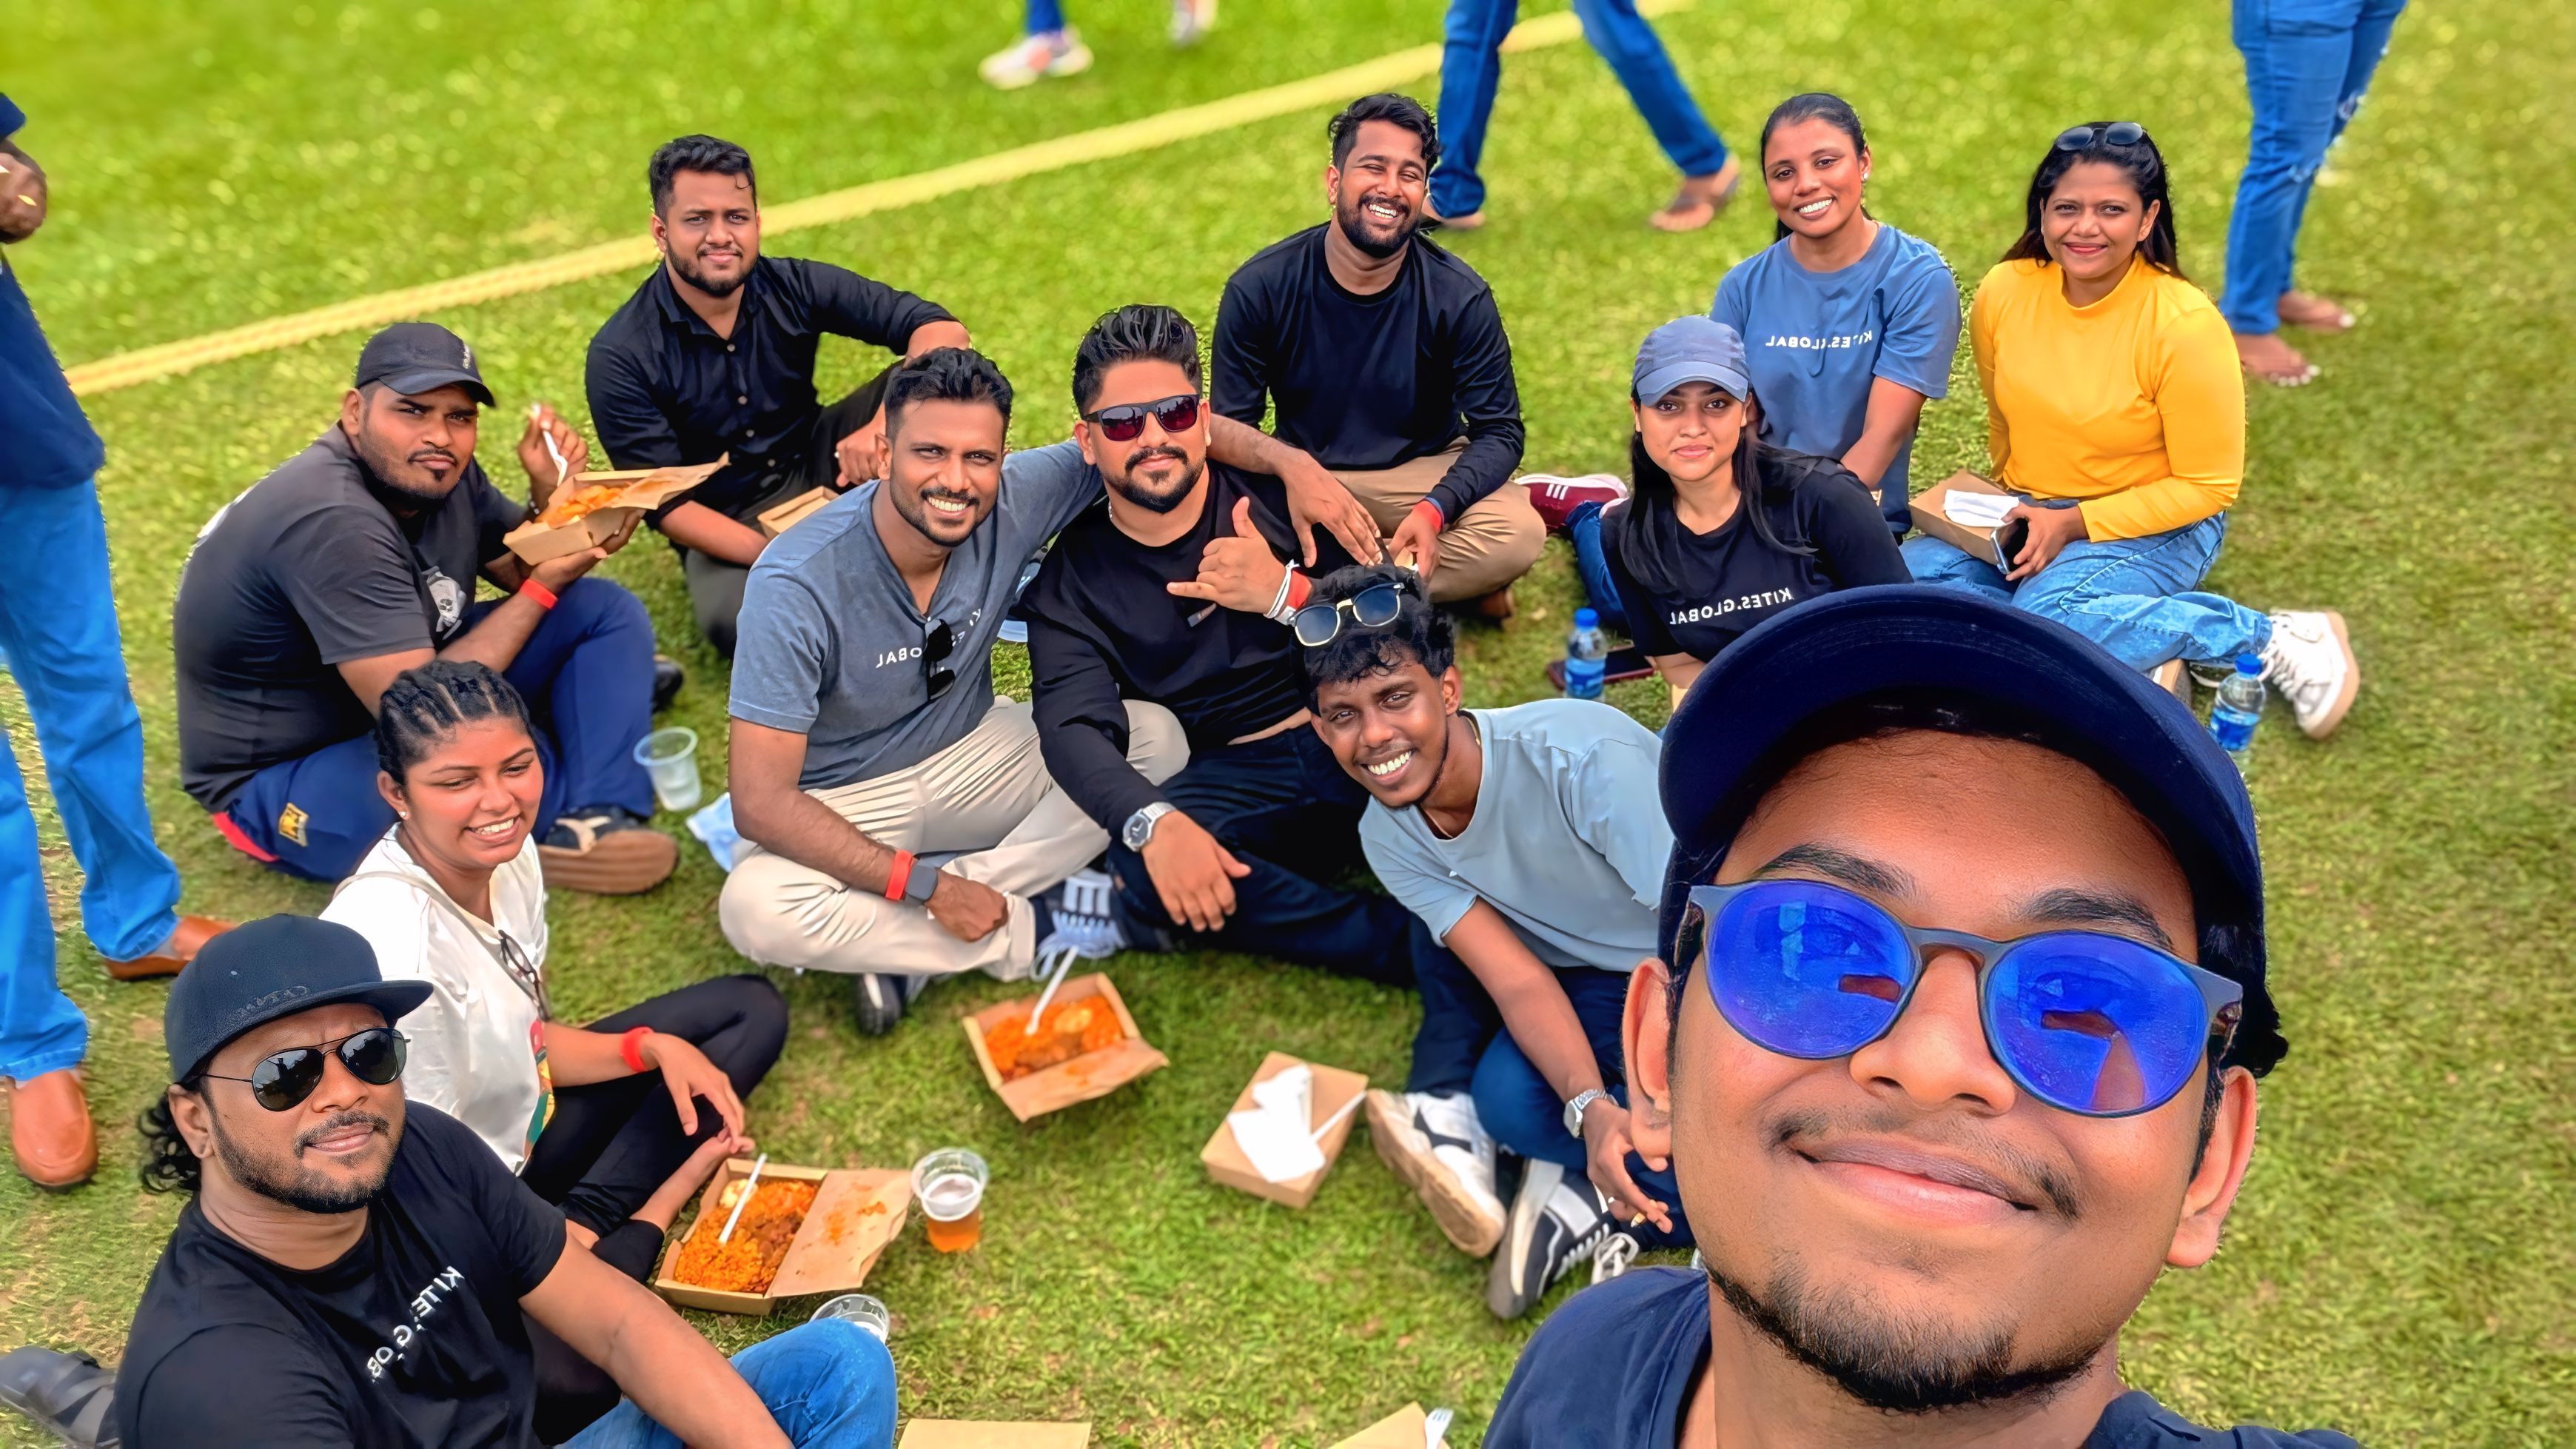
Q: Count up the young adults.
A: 12